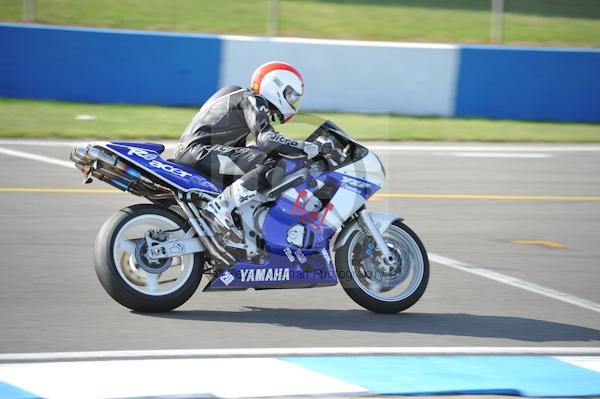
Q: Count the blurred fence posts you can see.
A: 3